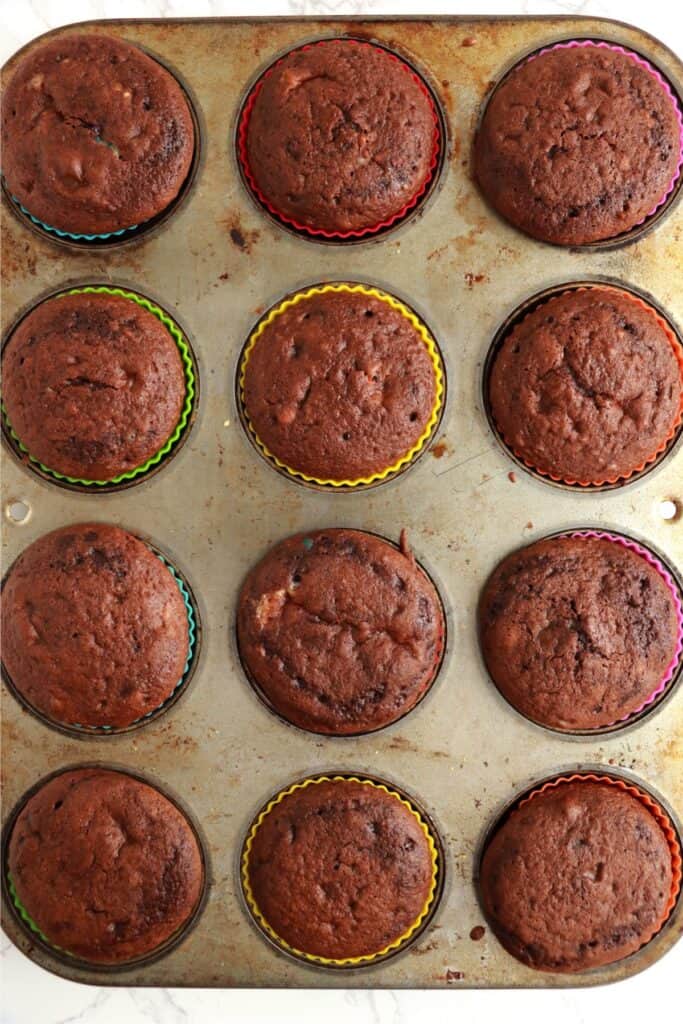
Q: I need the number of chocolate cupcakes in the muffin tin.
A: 12